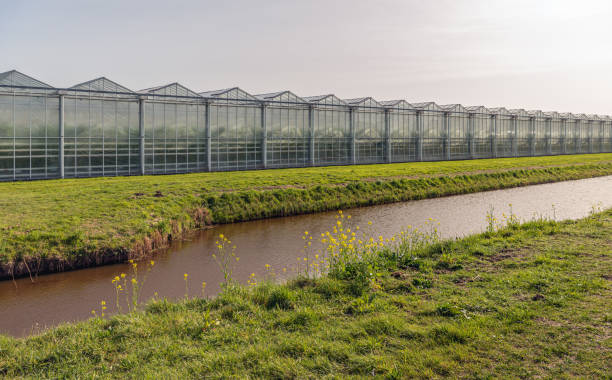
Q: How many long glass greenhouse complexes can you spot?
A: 1